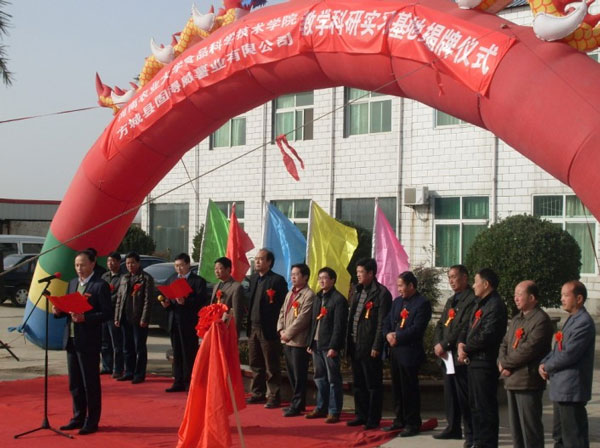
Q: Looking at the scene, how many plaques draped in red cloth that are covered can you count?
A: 1